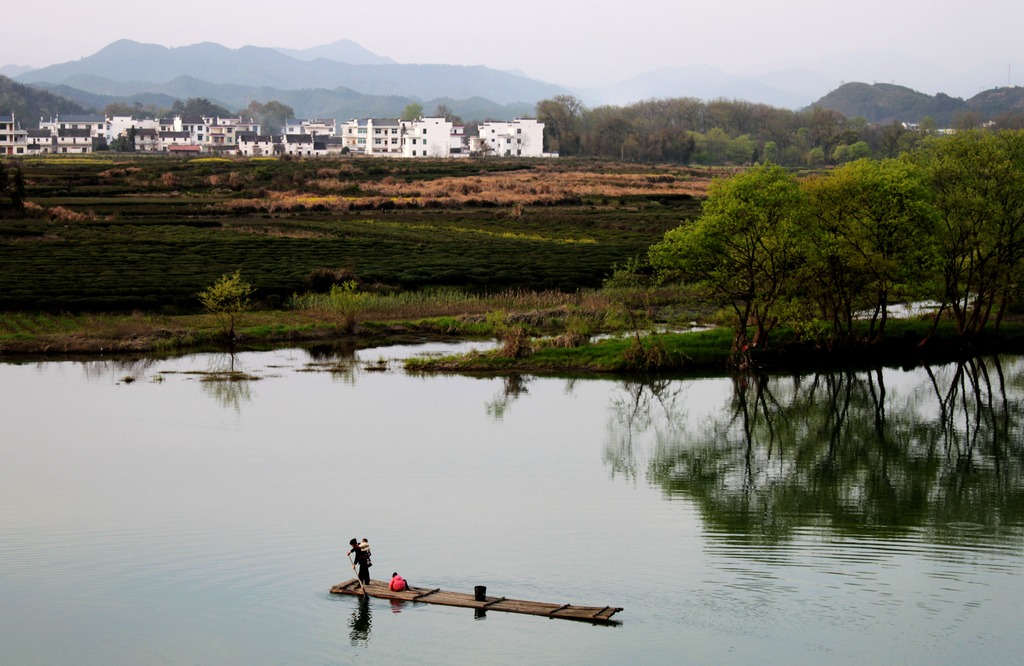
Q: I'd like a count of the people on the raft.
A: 3